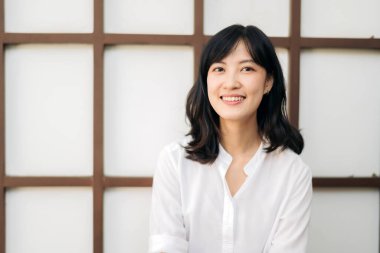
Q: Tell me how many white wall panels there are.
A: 11